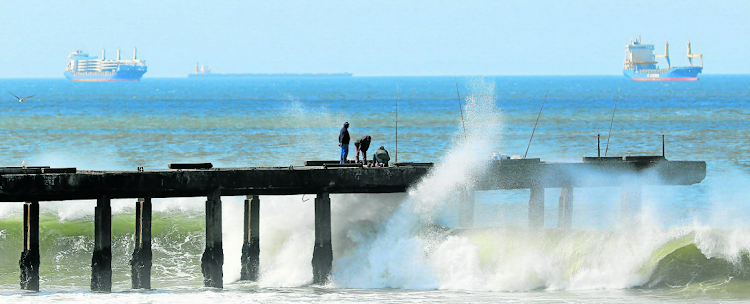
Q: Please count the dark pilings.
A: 6